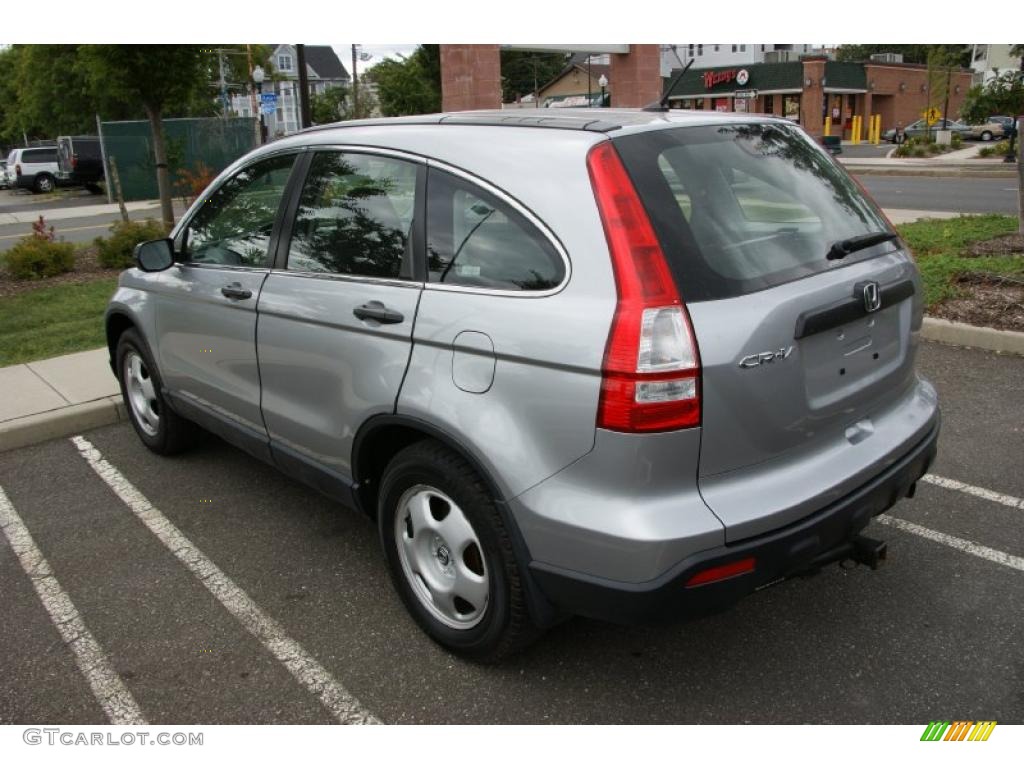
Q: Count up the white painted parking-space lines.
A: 4